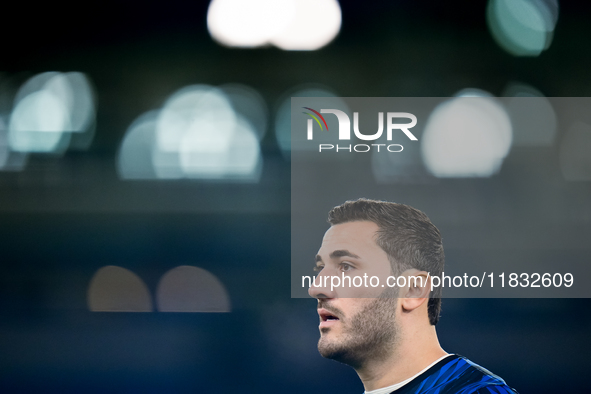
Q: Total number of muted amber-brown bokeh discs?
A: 2